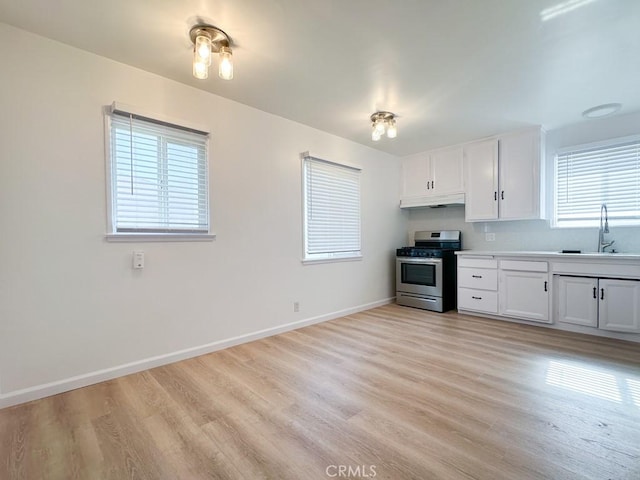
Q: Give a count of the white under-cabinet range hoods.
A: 1